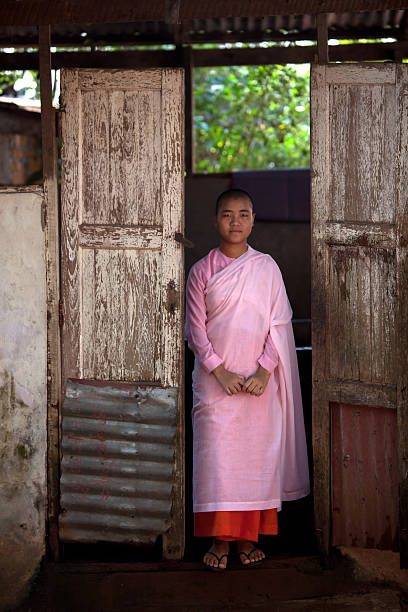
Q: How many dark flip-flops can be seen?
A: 2